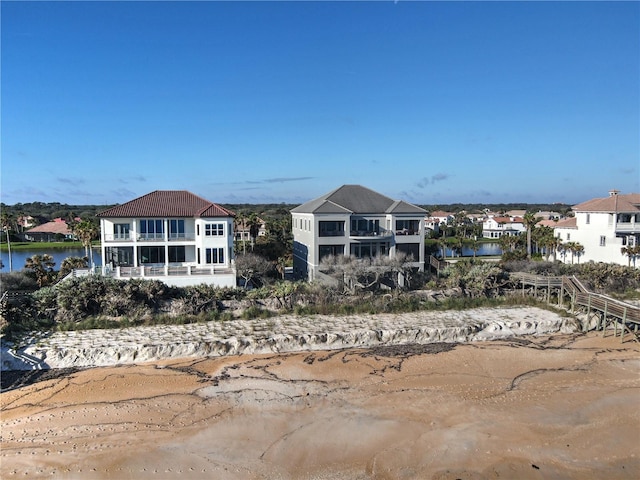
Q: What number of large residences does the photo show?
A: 3